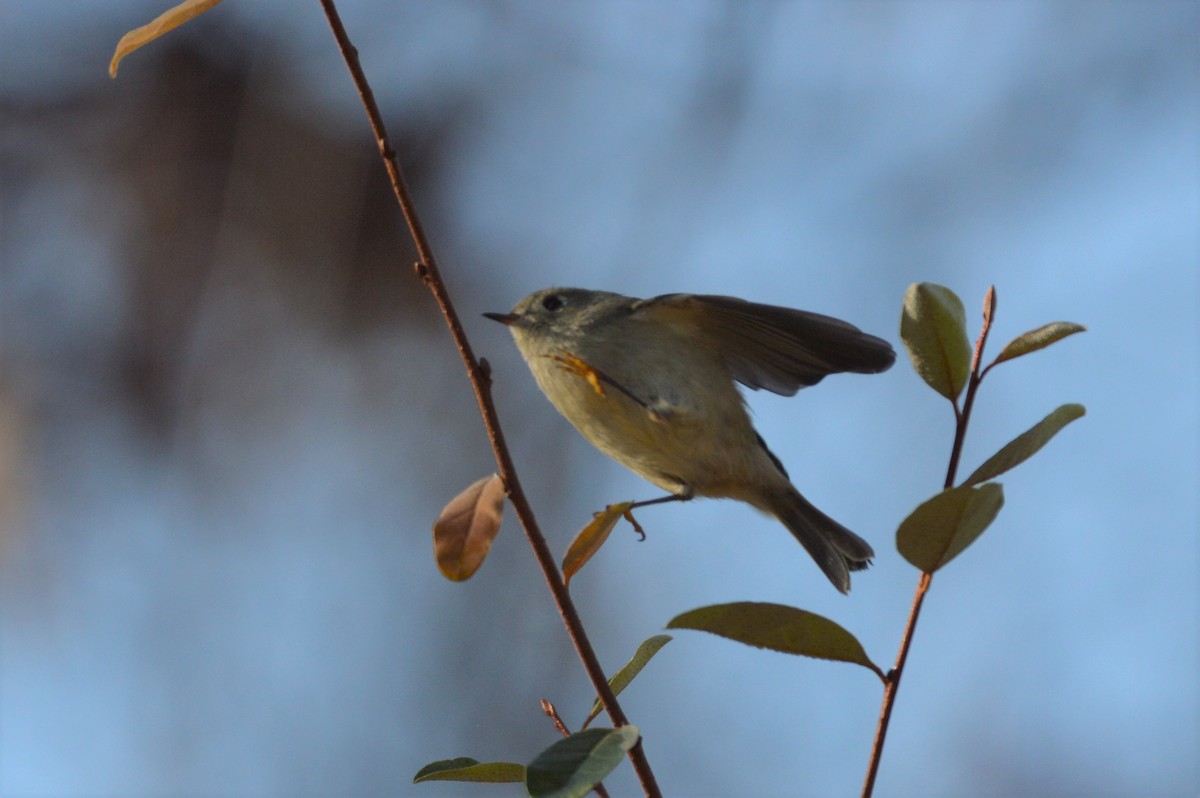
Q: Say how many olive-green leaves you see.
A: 8